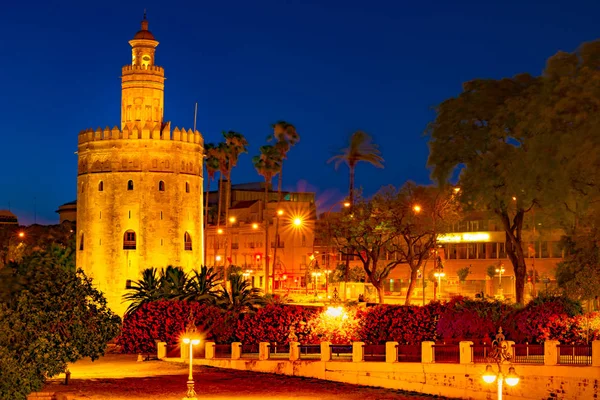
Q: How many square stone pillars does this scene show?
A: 14